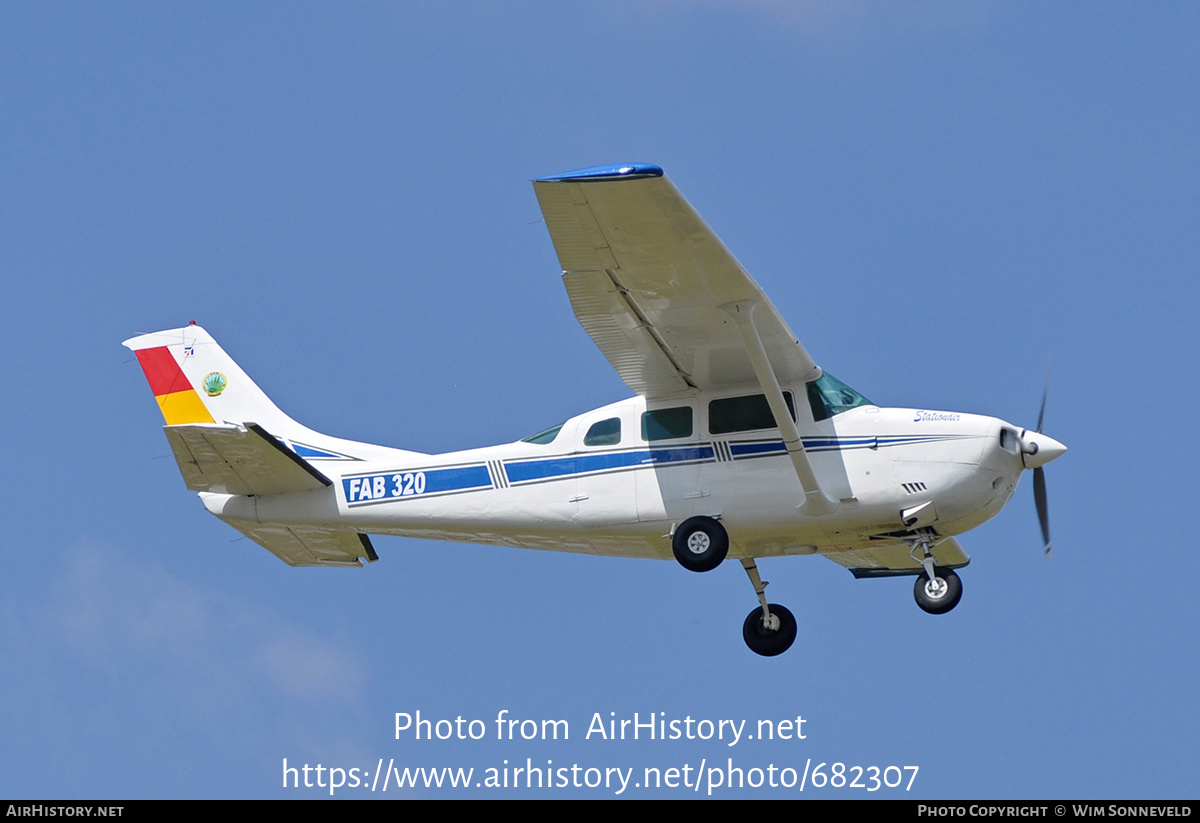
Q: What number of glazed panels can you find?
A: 5